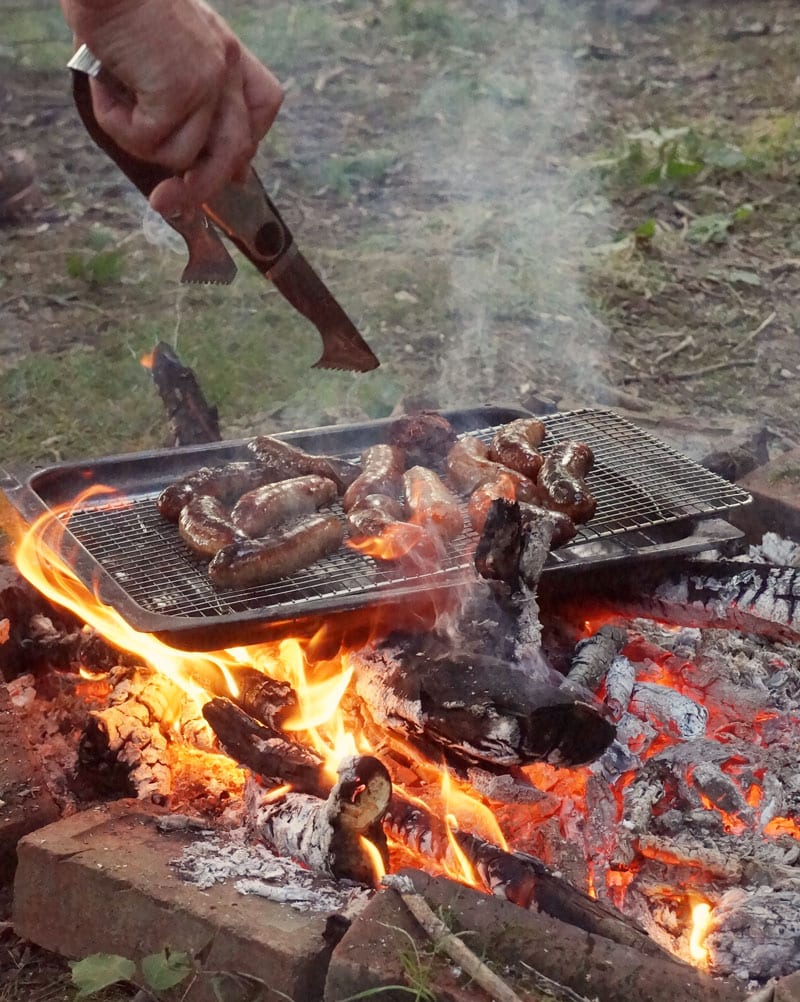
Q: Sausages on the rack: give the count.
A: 12